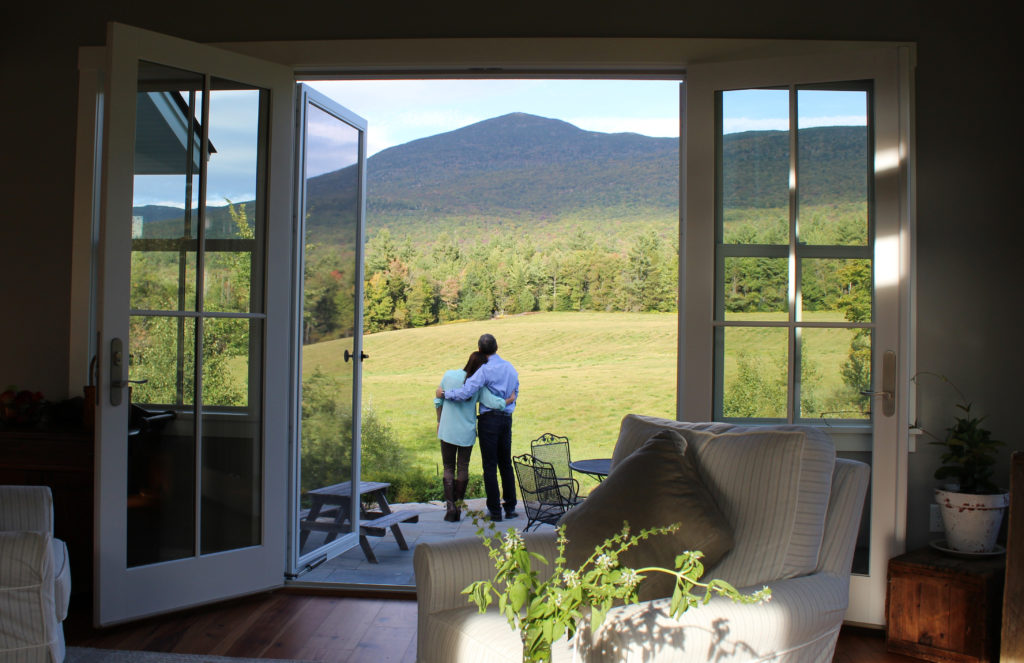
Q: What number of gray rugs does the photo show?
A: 1